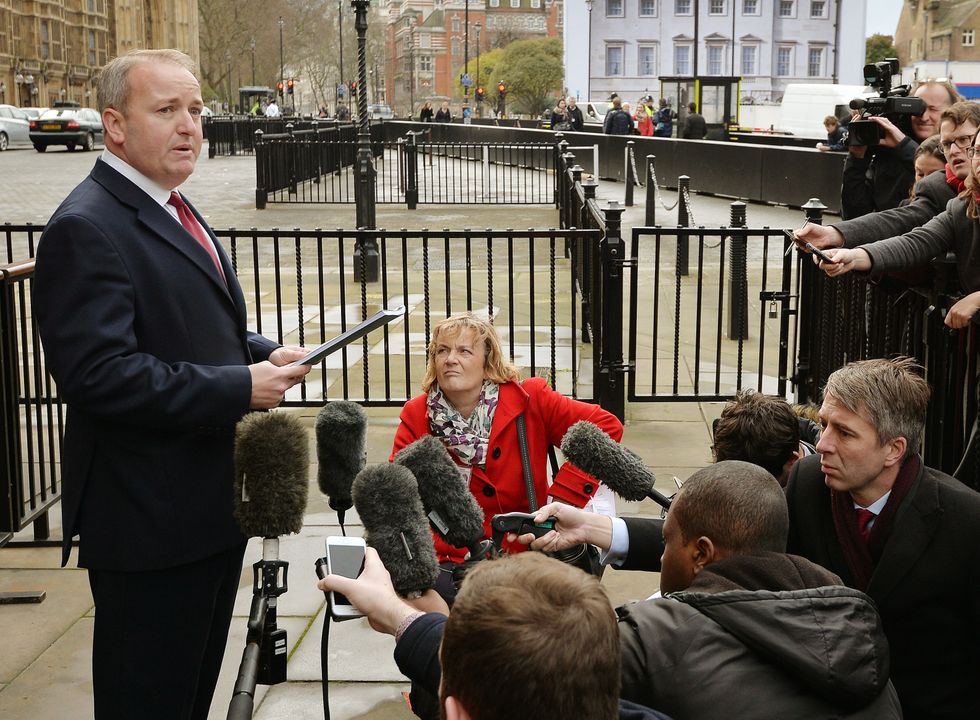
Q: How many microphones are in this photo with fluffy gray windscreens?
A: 5